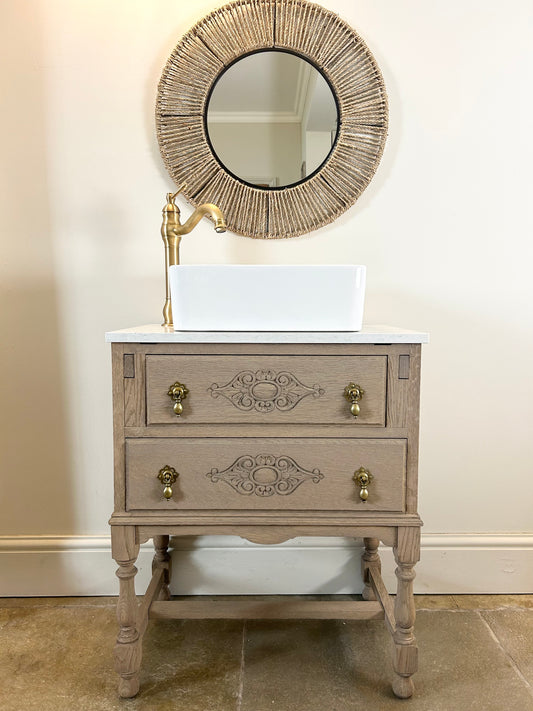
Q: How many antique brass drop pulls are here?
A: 4